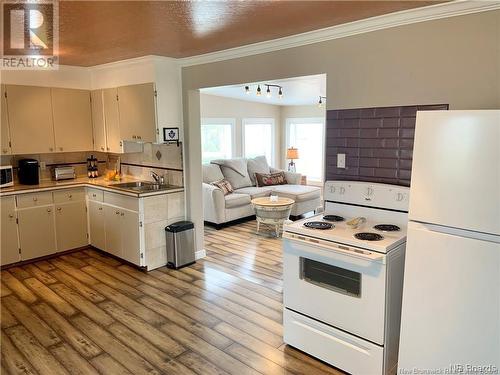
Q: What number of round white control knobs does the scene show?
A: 4